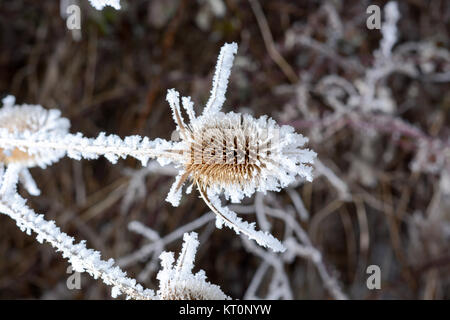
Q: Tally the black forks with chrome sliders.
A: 0